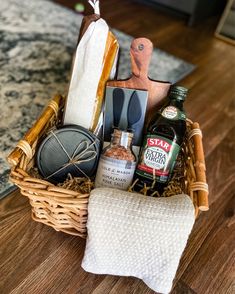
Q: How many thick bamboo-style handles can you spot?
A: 2